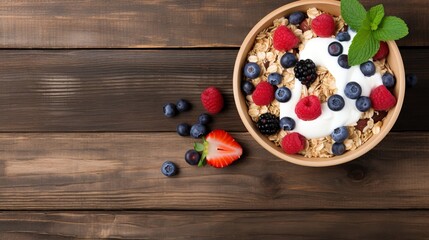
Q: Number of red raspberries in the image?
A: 8